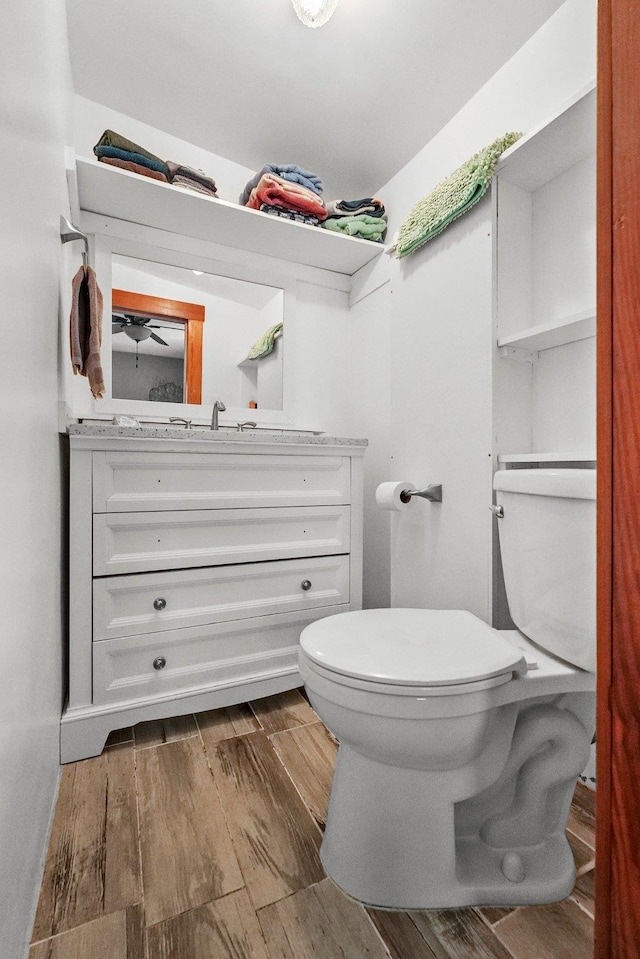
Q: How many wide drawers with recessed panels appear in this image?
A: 4